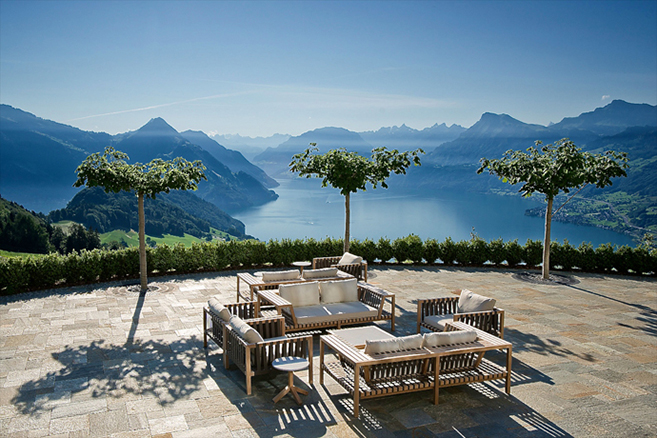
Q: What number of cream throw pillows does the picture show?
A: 10